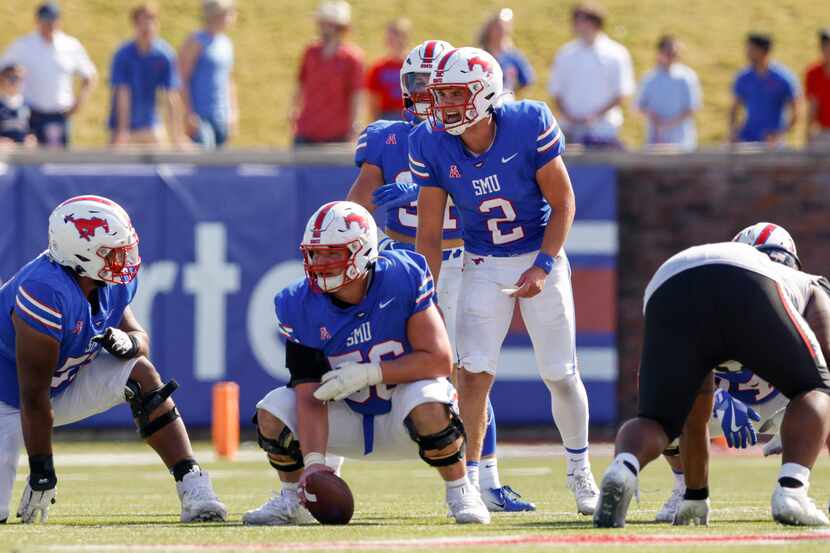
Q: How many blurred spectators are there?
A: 11